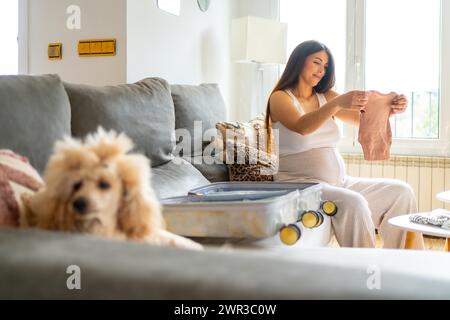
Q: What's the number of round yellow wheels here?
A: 4